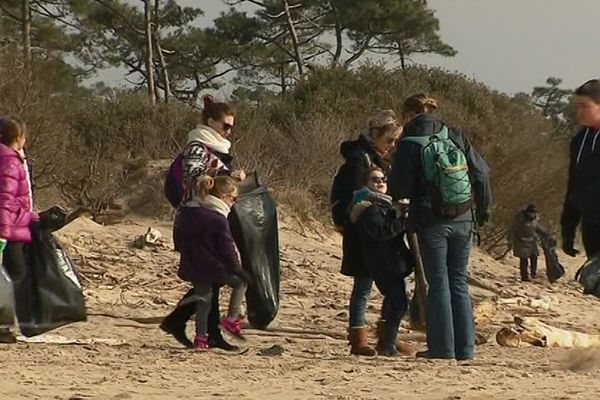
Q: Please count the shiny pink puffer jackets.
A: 1